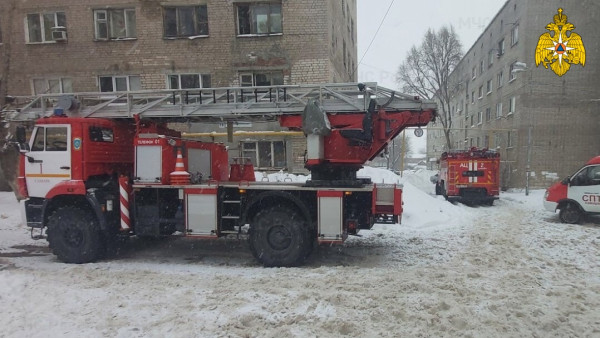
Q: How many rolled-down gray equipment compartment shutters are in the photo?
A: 4